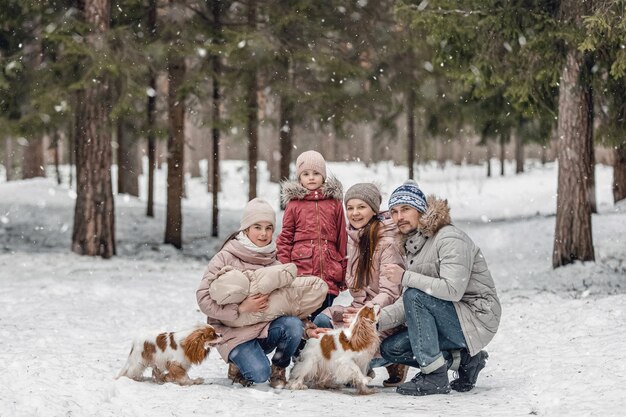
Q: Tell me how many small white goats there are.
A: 0